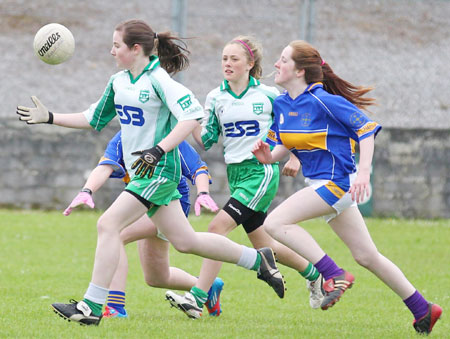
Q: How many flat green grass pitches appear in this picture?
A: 1